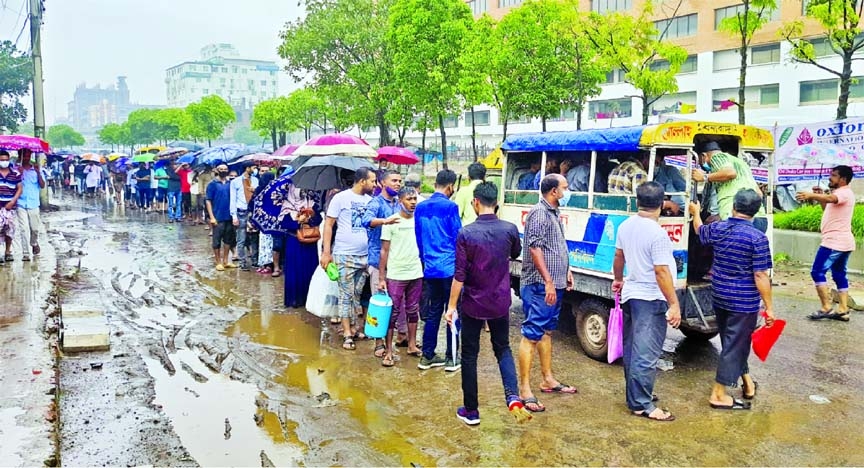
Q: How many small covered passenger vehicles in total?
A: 1